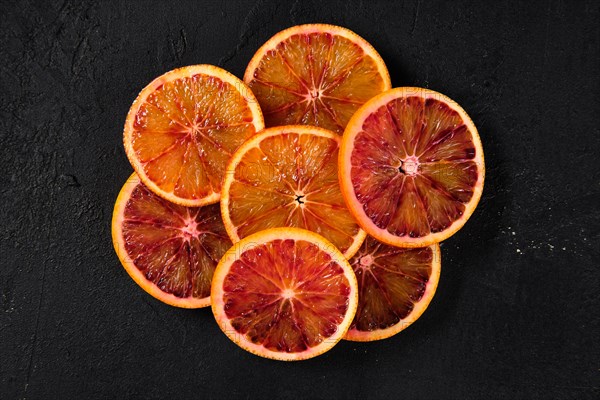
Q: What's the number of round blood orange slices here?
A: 7